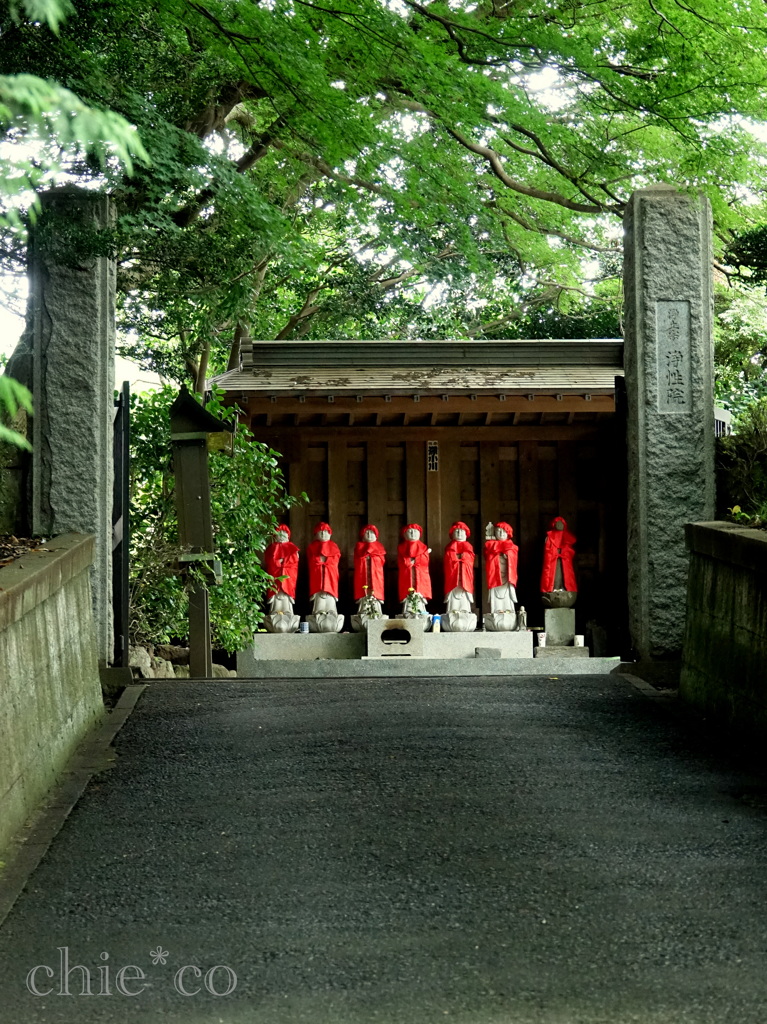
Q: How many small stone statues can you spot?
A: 7